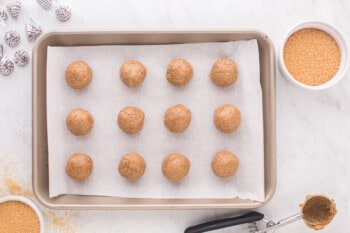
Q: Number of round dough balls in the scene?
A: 12